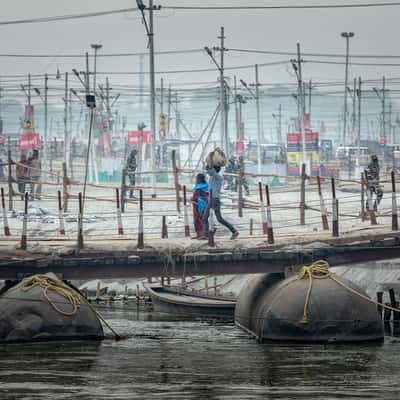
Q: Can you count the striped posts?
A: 14